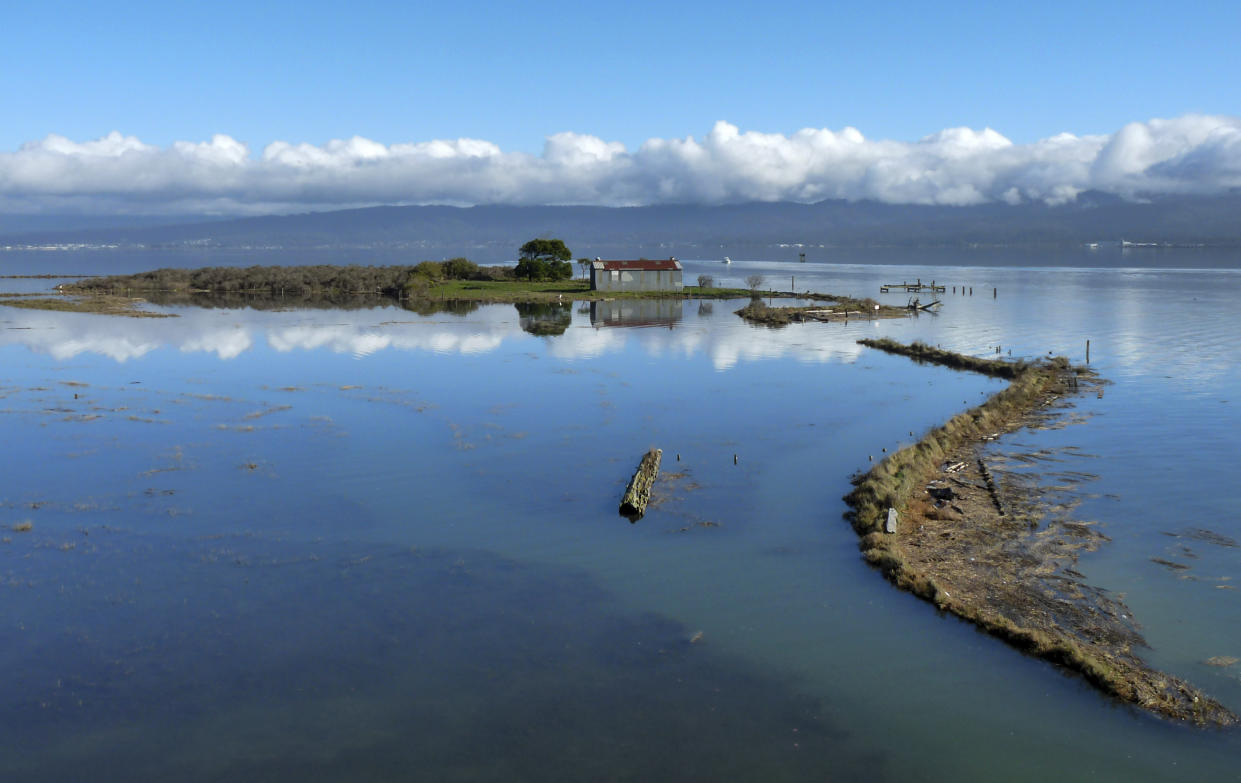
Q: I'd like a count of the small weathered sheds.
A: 1